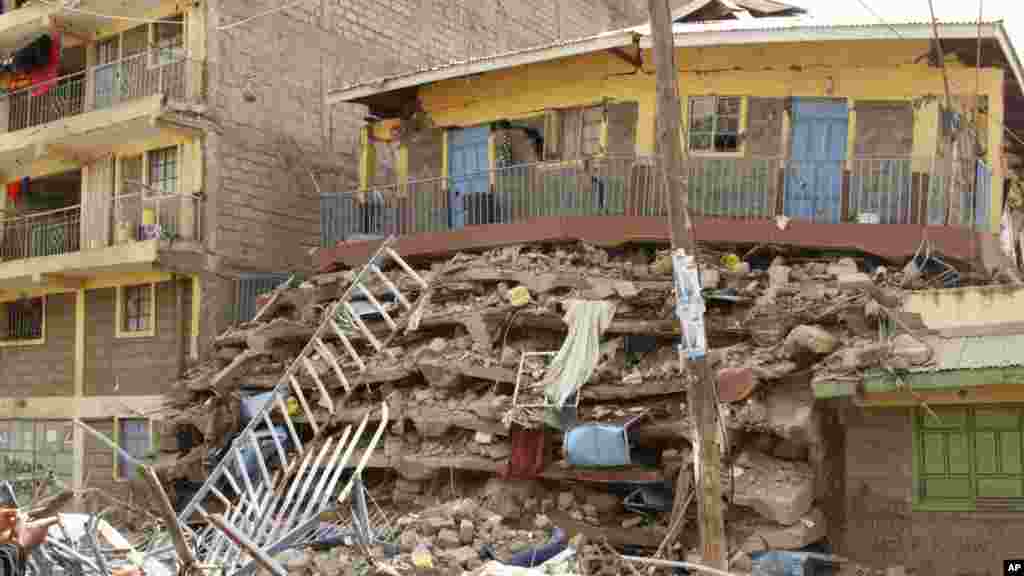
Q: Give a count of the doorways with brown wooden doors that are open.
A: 0